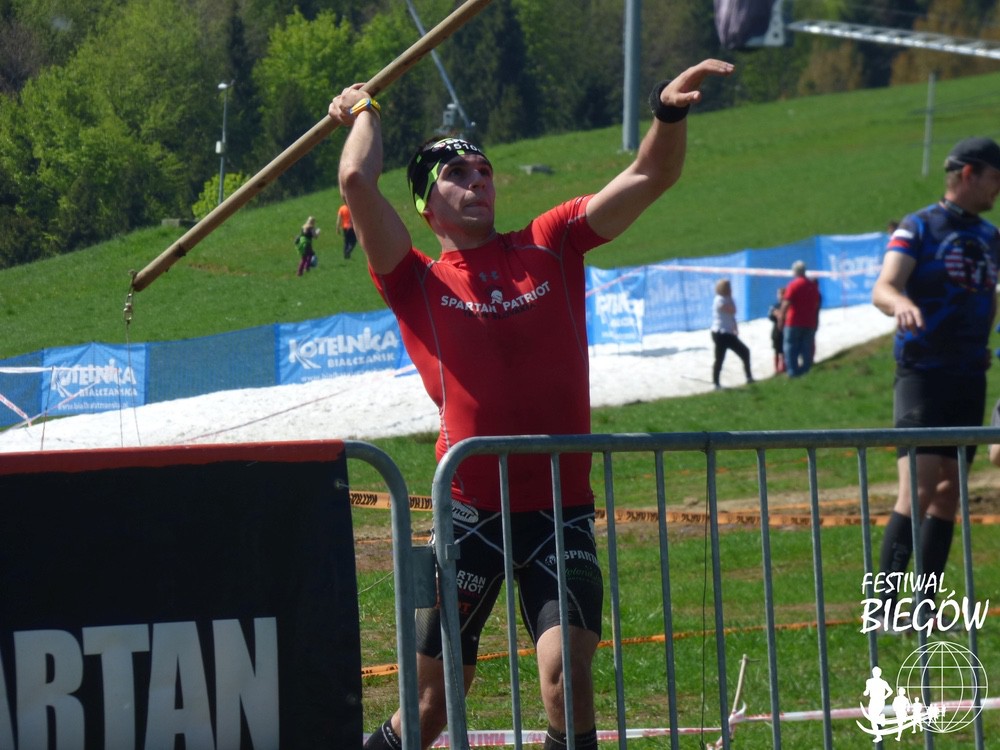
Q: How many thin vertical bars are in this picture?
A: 10